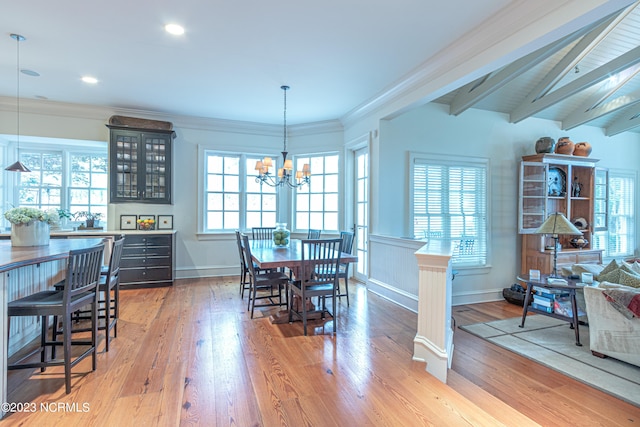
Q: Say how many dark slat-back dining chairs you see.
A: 6